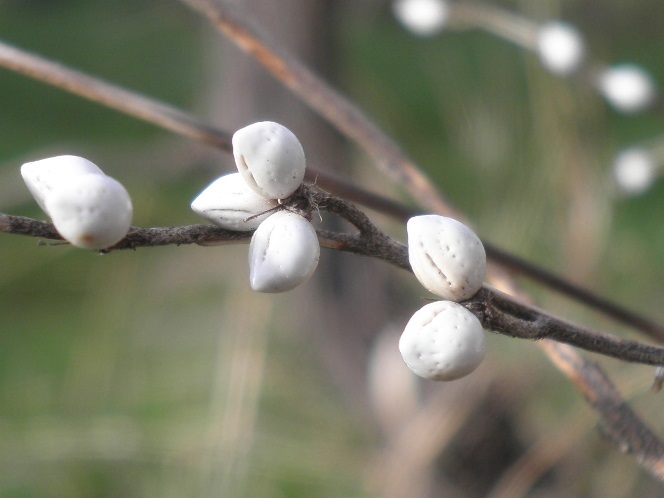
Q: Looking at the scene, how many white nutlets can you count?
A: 11